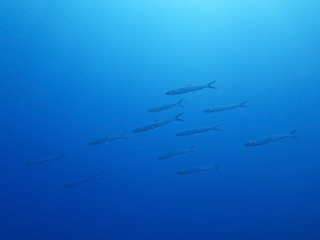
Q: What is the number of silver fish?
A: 11